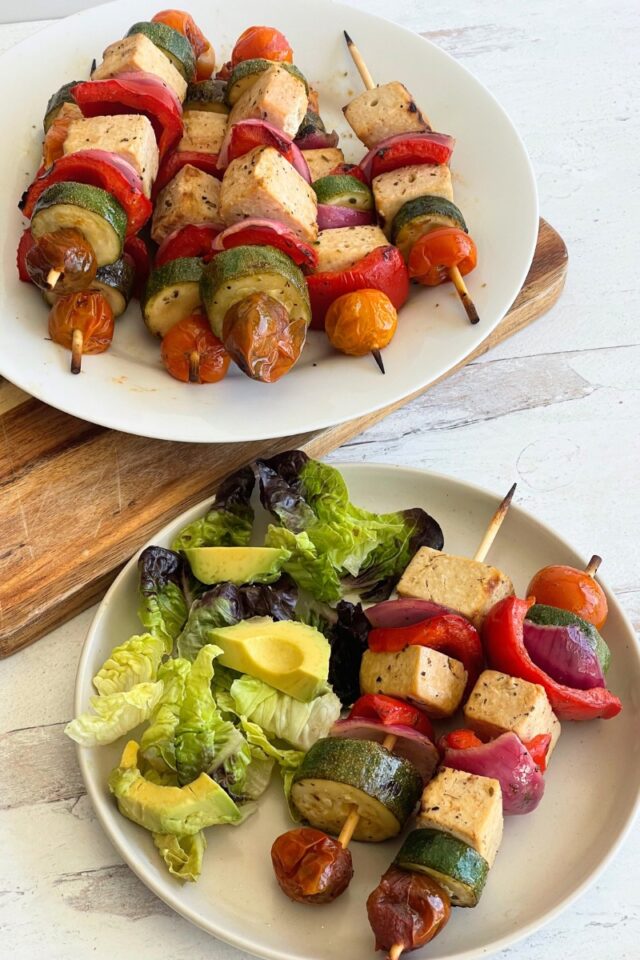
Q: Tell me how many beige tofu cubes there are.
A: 14